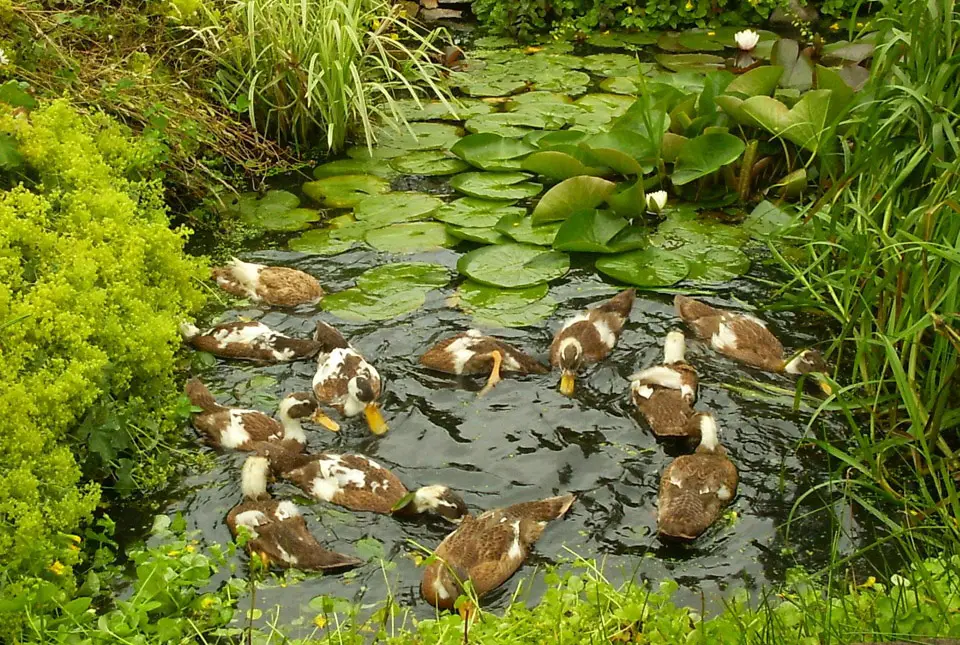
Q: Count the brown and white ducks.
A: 12